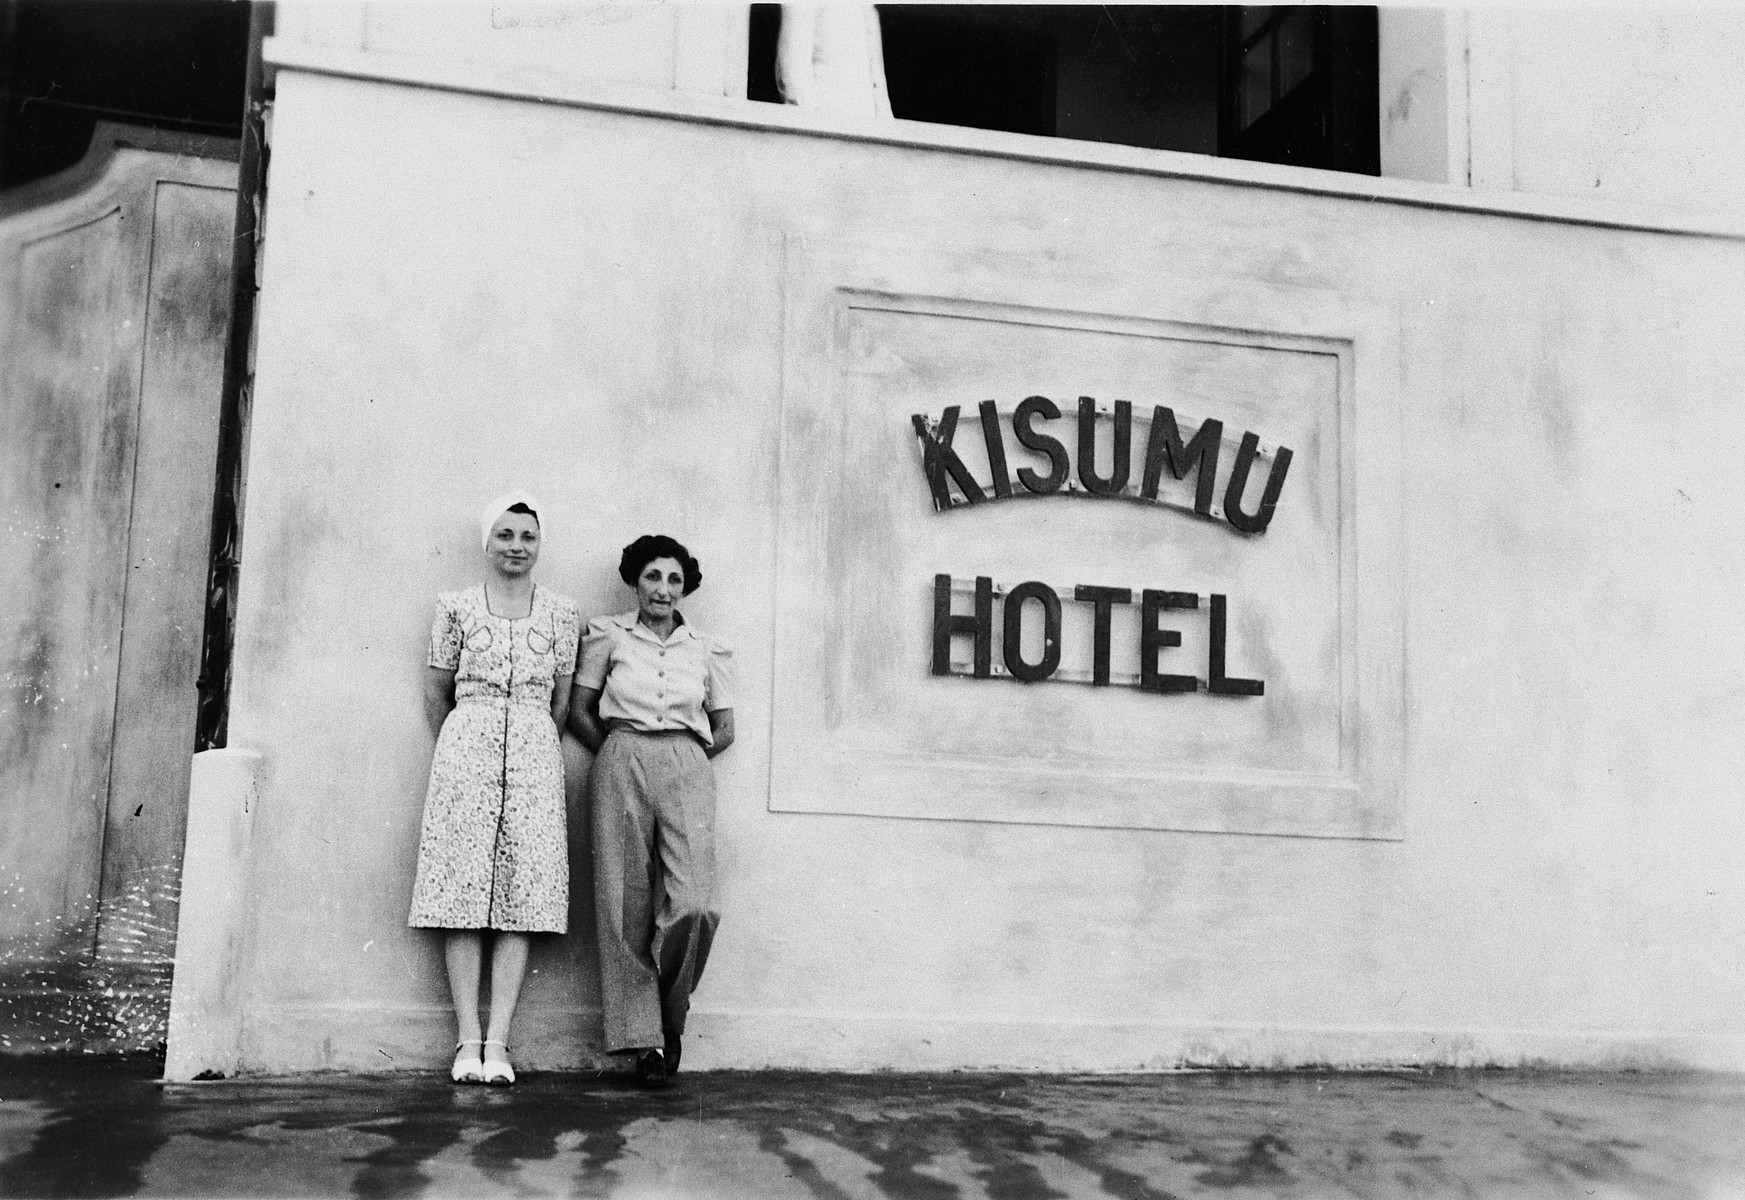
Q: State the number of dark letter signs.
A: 11